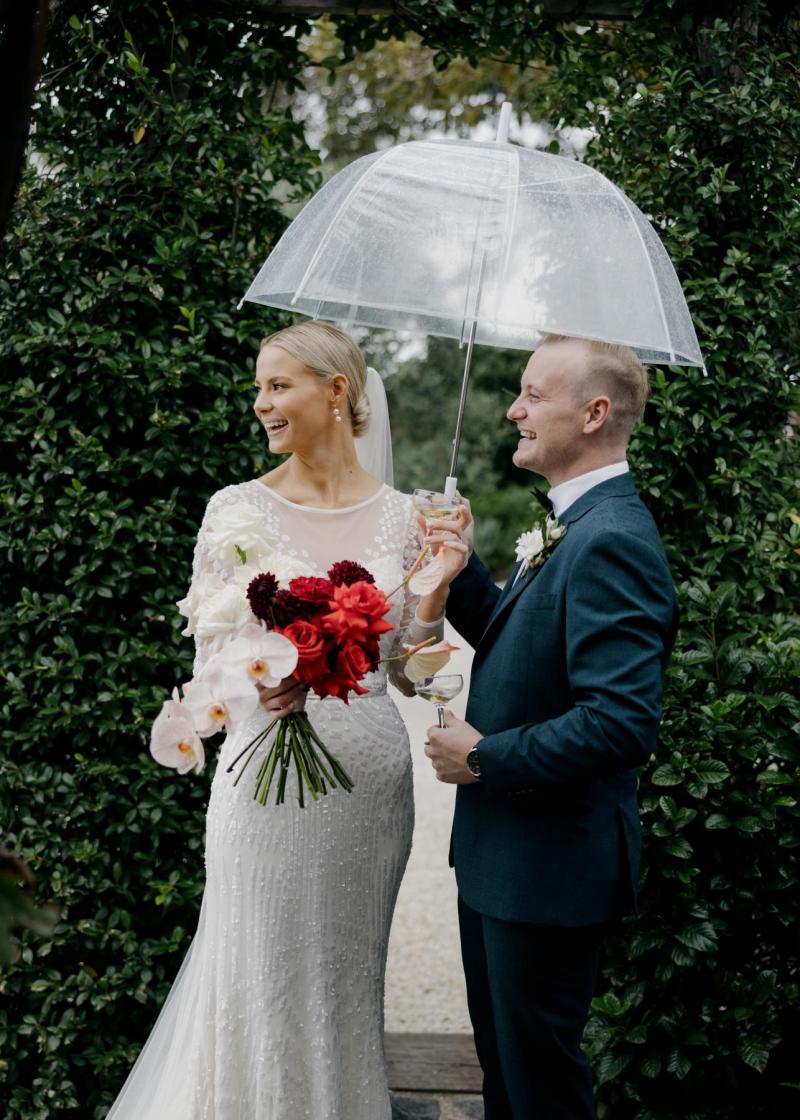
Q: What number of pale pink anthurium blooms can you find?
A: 2